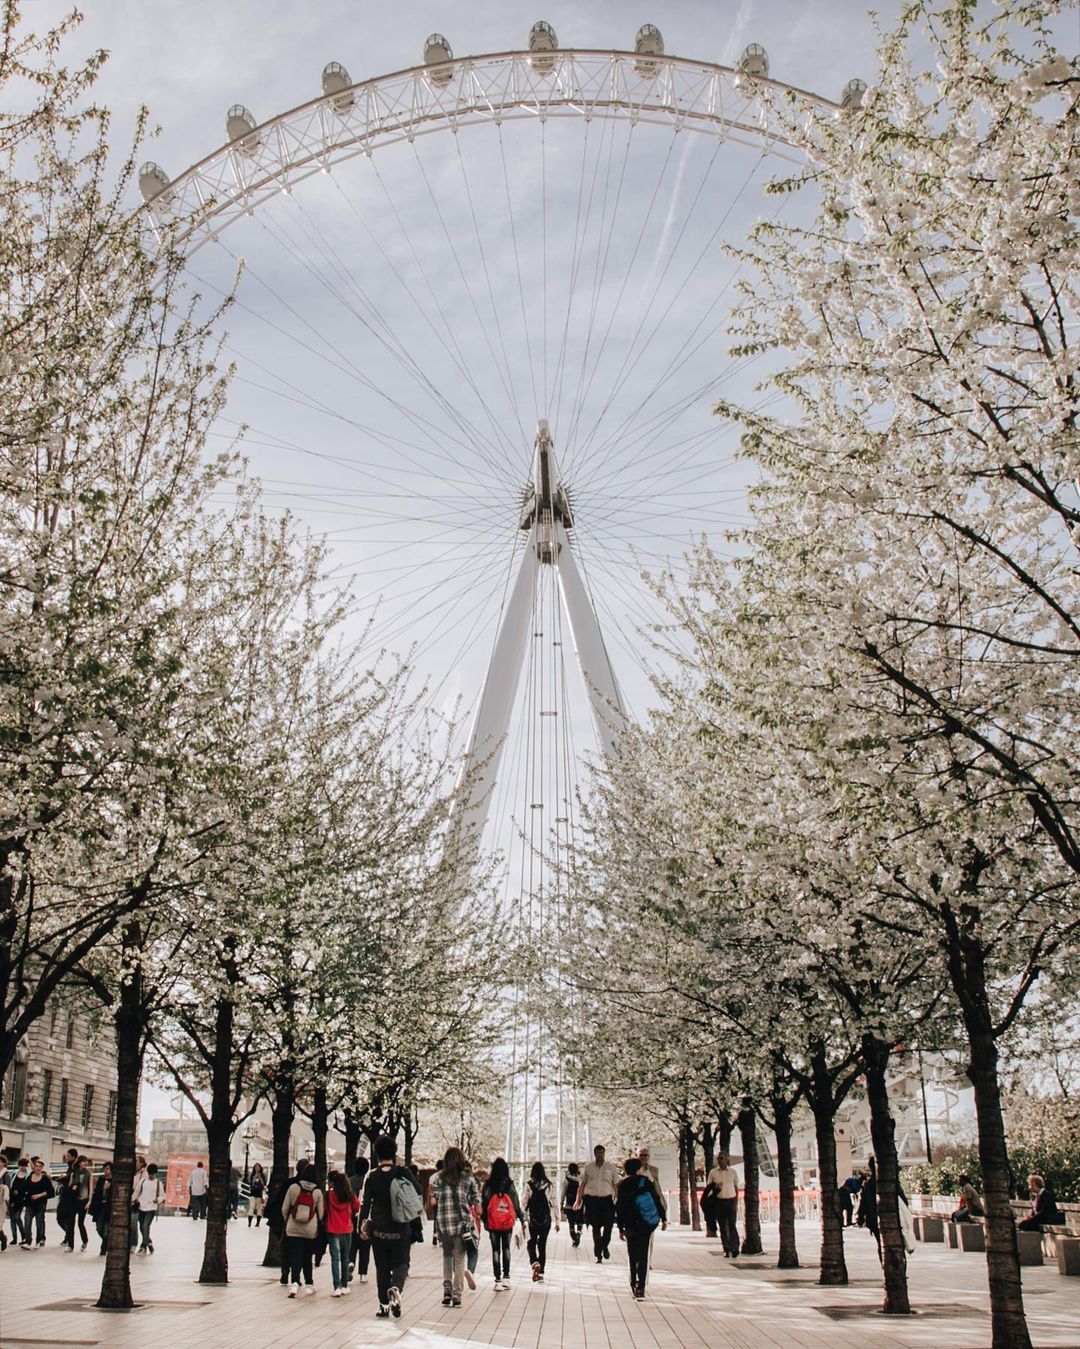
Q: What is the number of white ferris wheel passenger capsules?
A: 8